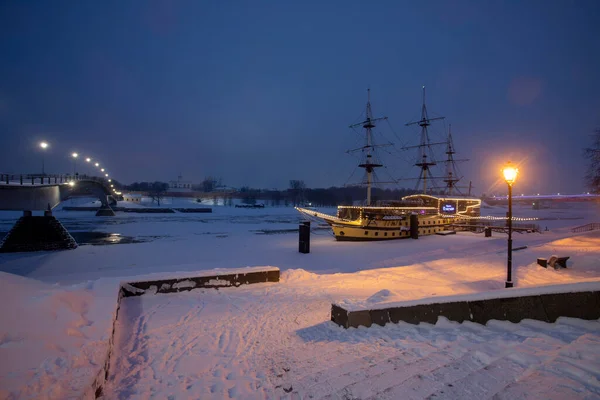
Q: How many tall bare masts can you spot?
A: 3